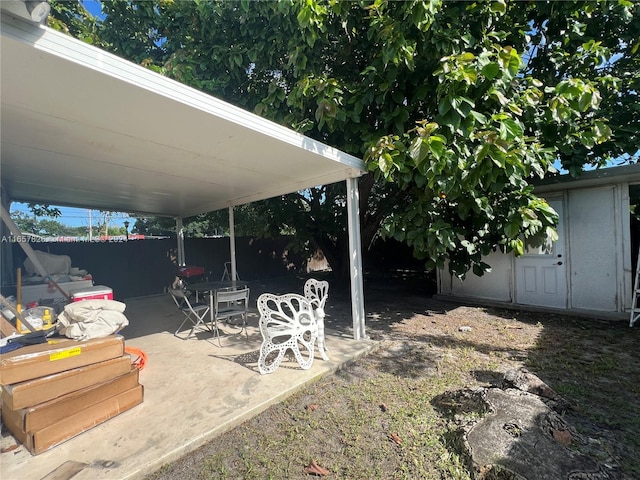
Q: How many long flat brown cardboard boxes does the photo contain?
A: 4